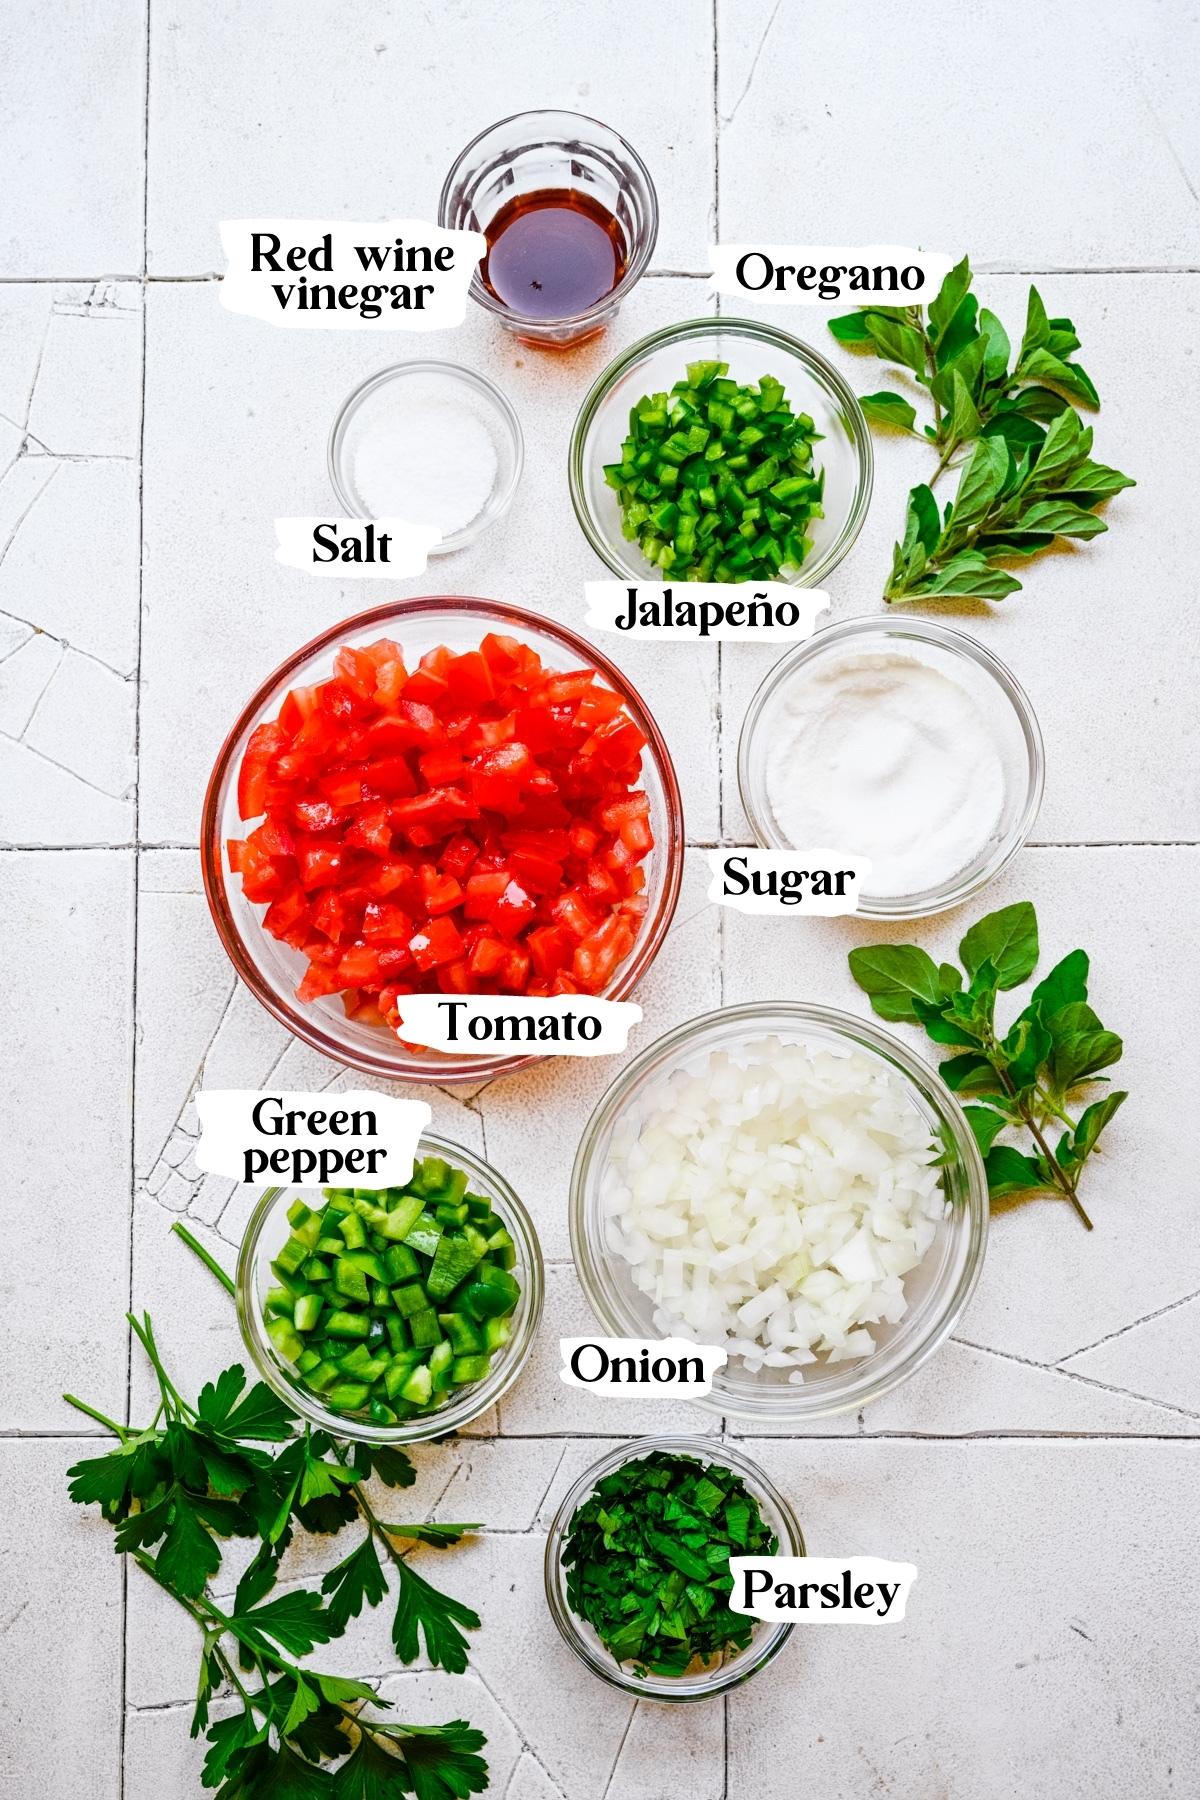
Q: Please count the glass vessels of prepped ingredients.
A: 8